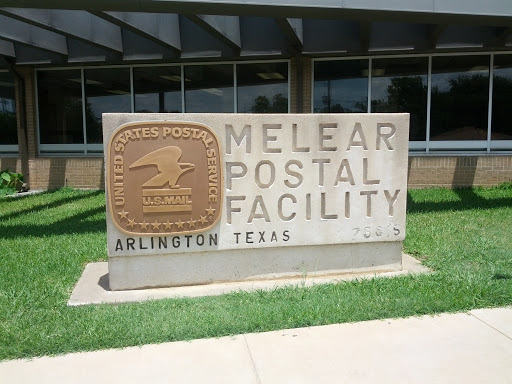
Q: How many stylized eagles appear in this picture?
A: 1